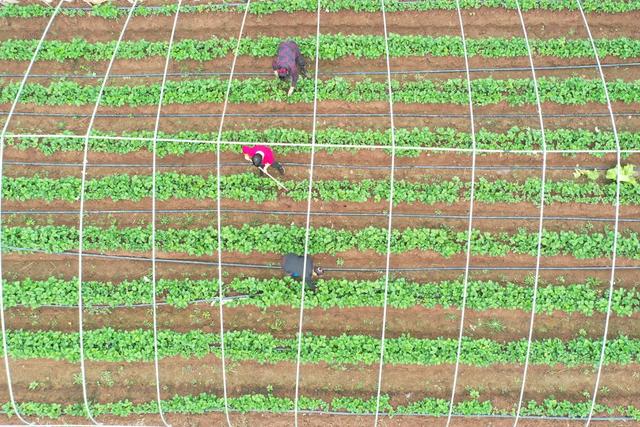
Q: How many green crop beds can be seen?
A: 9